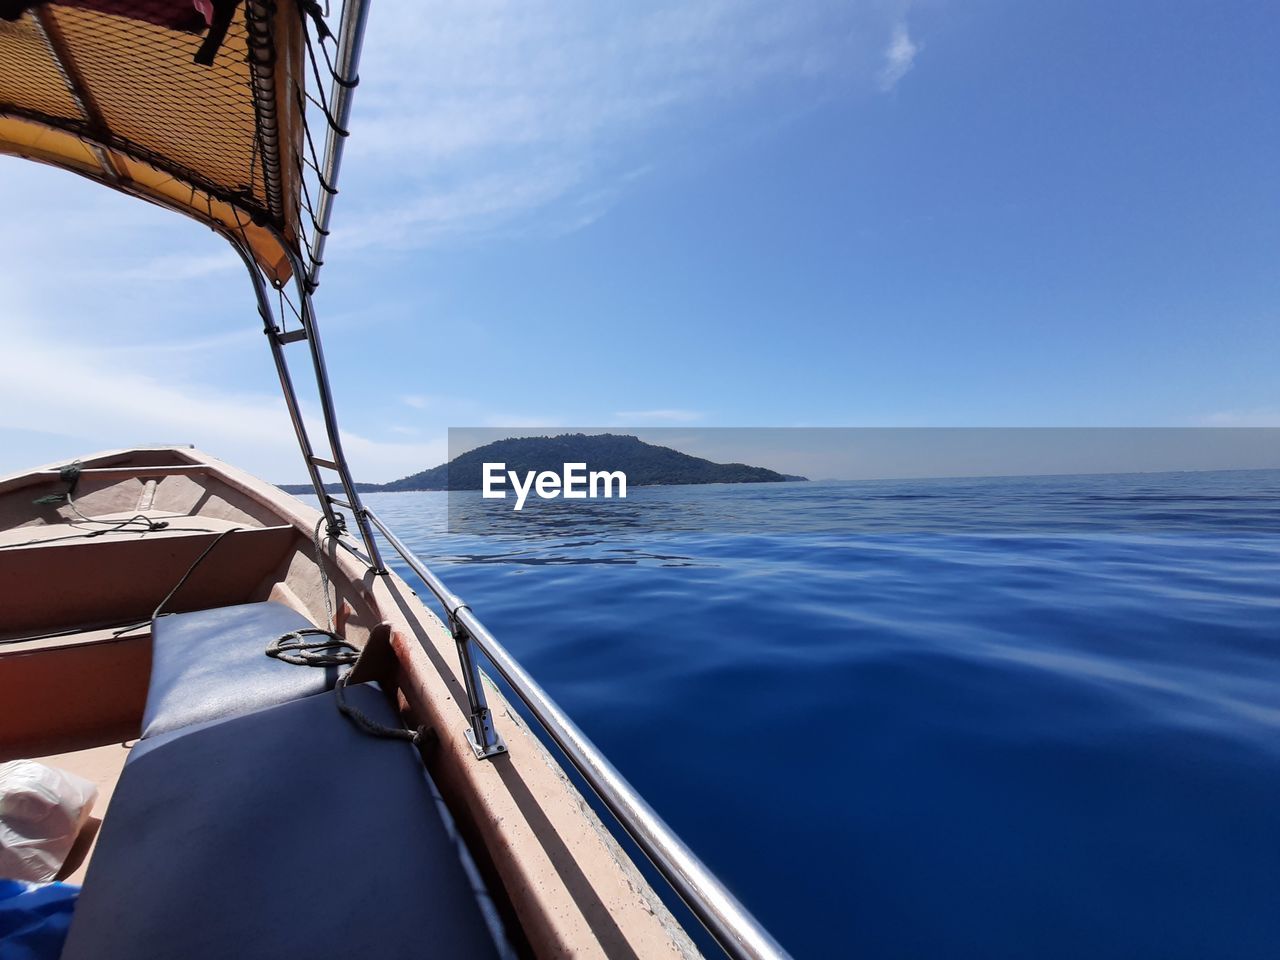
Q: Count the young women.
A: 0